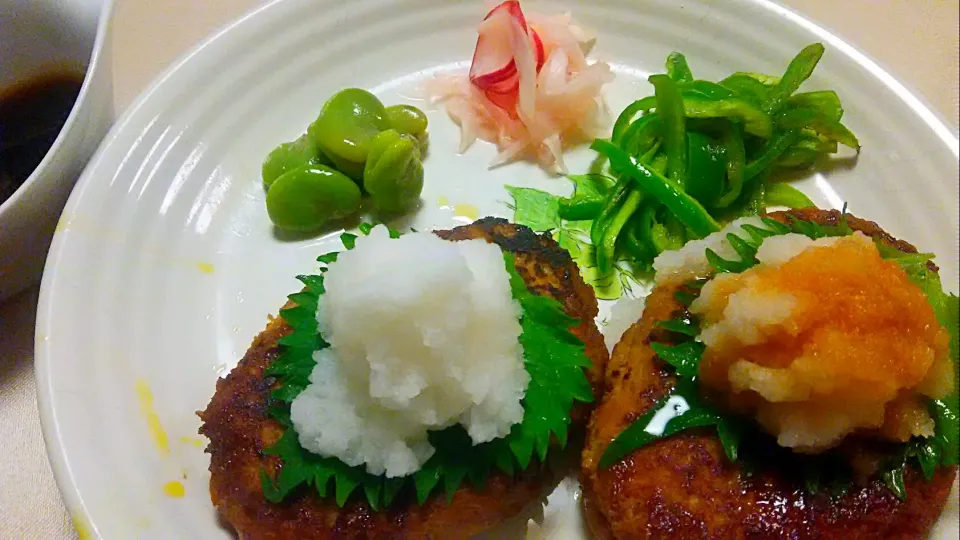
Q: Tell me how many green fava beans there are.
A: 5